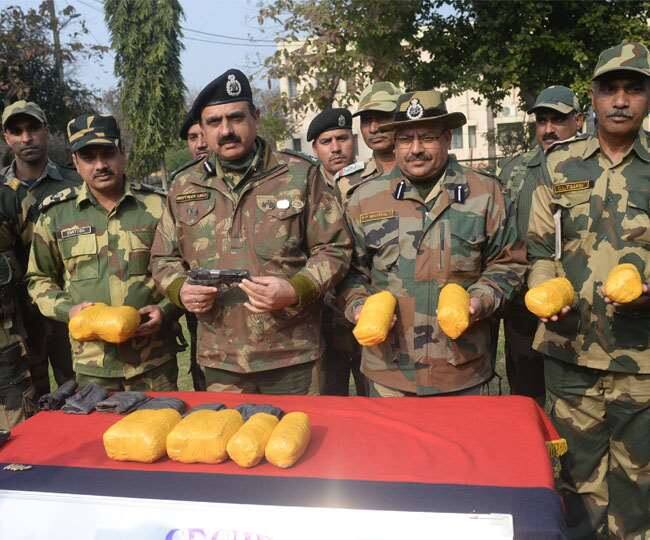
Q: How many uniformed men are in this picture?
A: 9